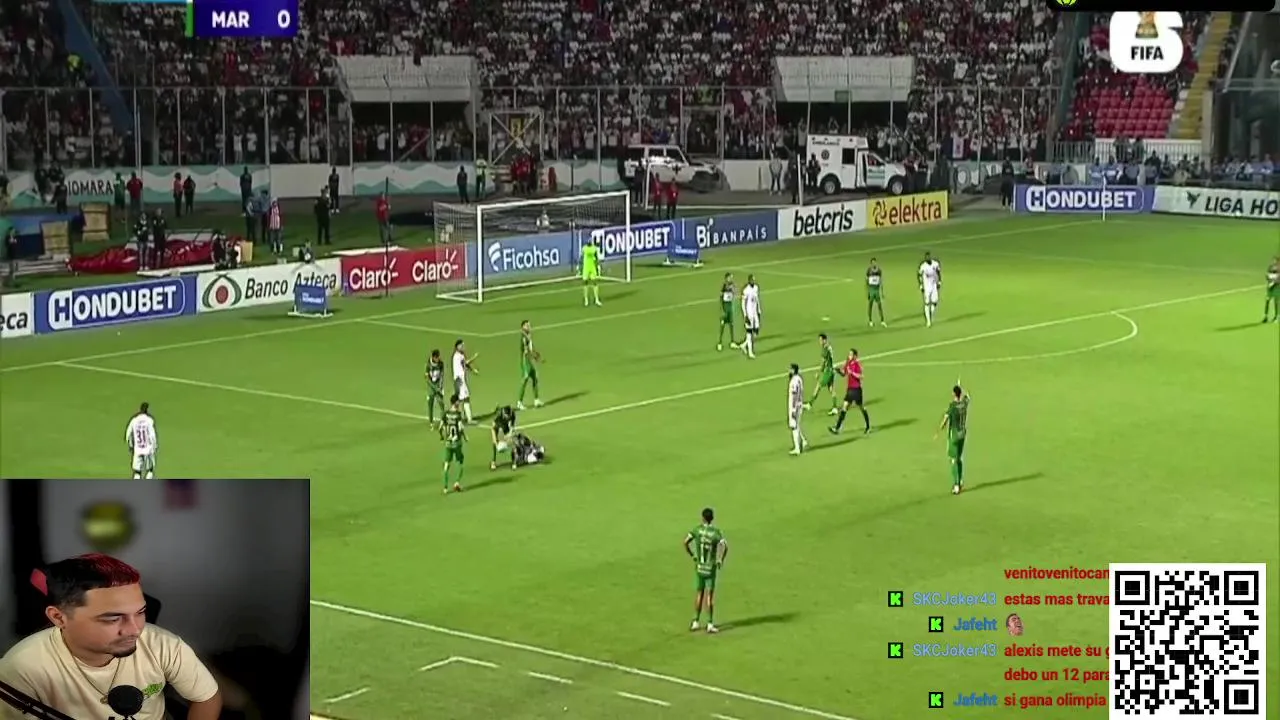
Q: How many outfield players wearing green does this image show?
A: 10